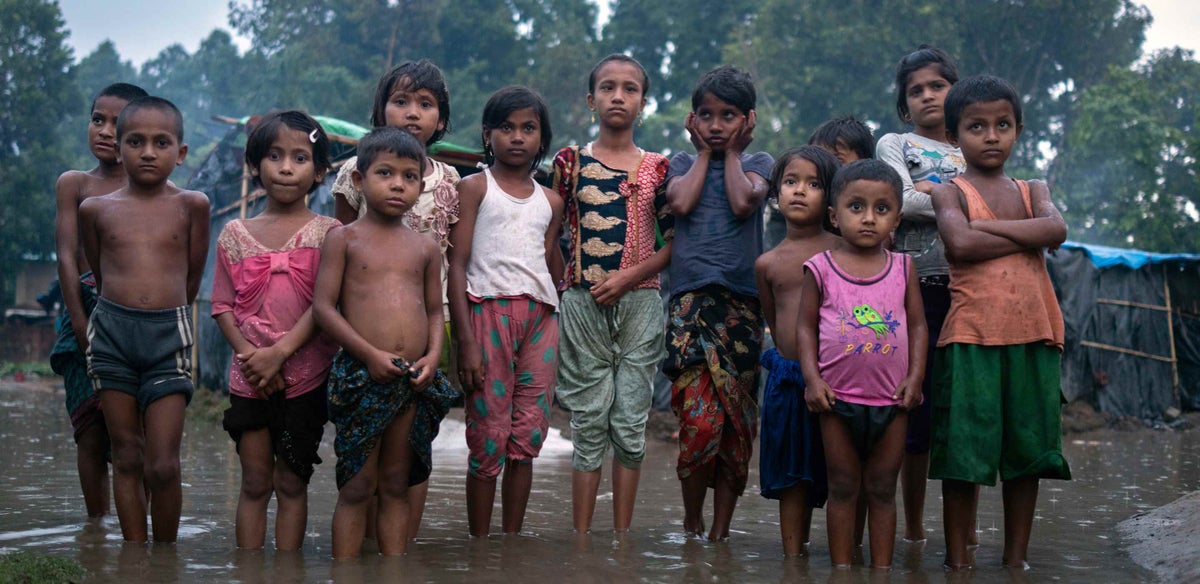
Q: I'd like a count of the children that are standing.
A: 13